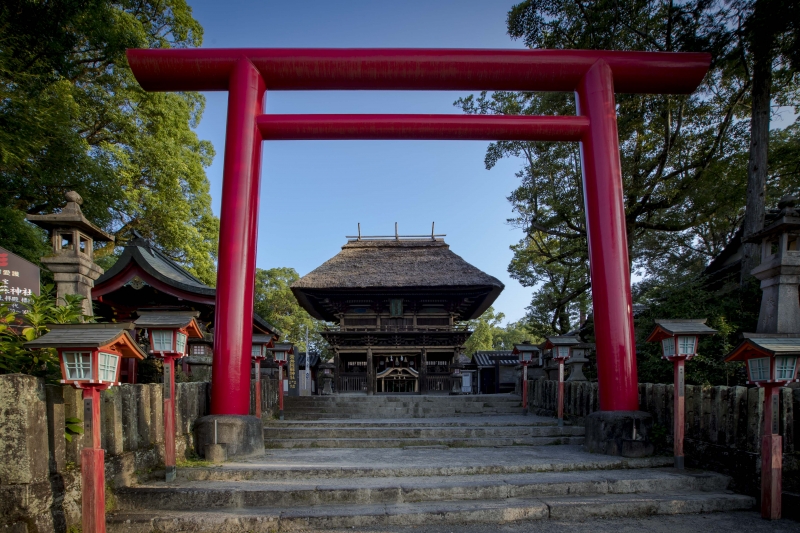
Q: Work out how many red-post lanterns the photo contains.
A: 8